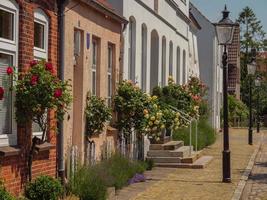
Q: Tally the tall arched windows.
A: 7